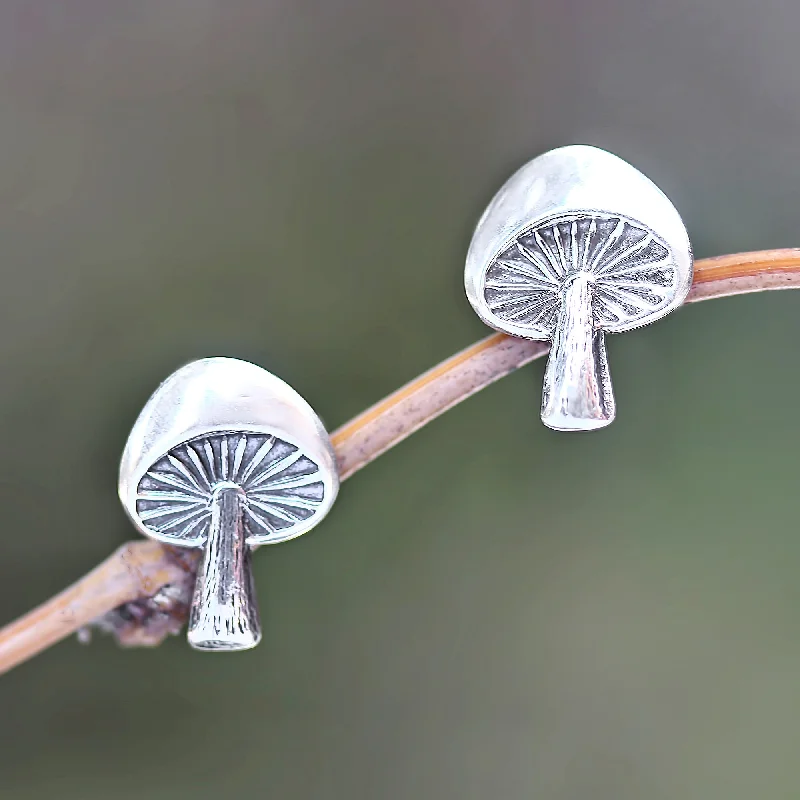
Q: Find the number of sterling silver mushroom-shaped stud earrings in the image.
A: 2